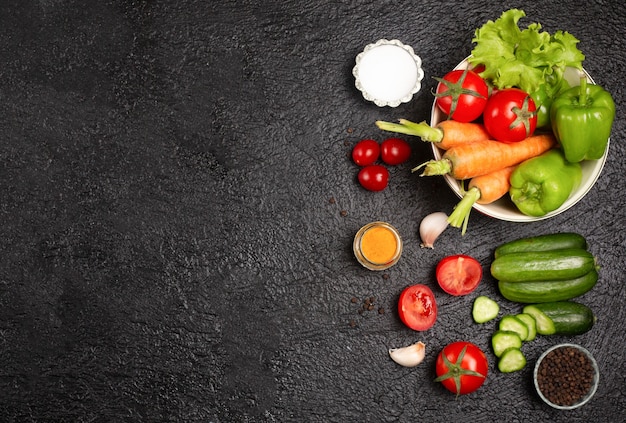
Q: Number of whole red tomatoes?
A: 6